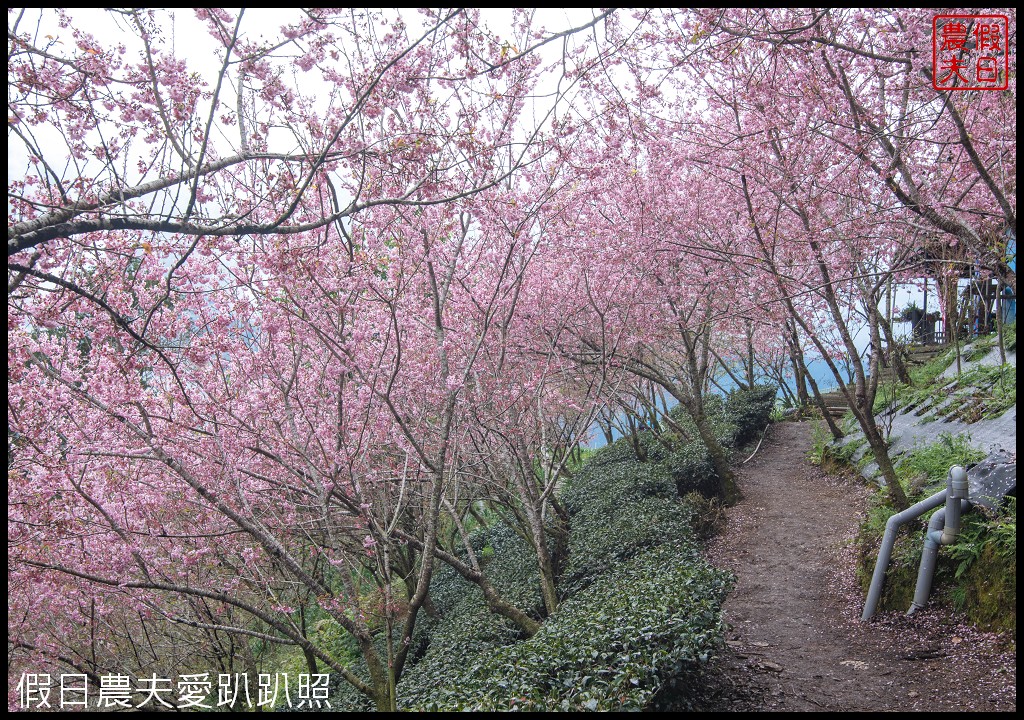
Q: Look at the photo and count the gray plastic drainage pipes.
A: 2